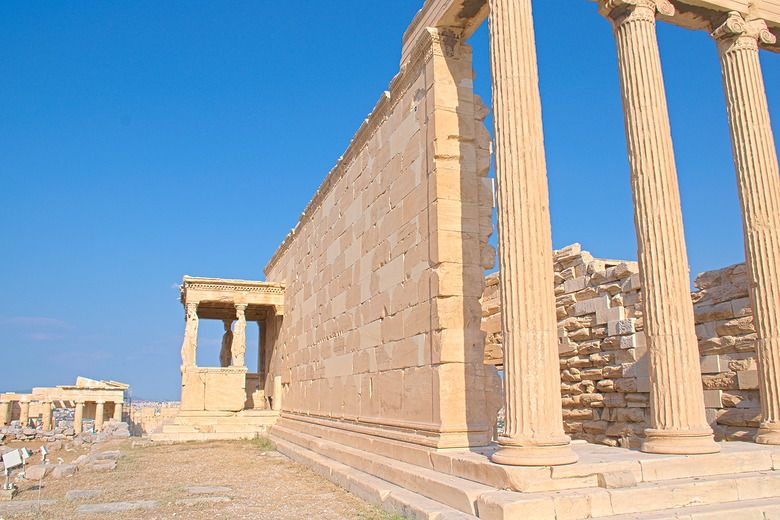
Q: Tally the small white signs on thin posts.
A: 3